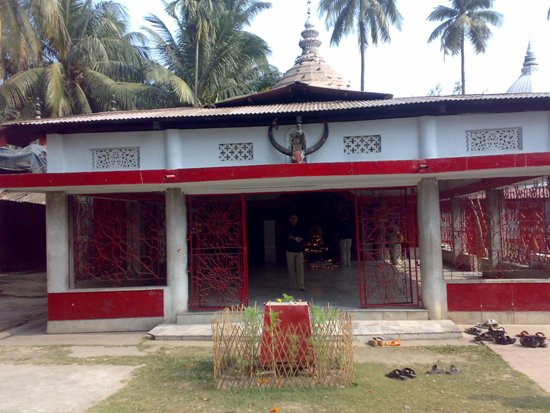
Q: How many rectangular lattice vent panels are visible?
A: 4